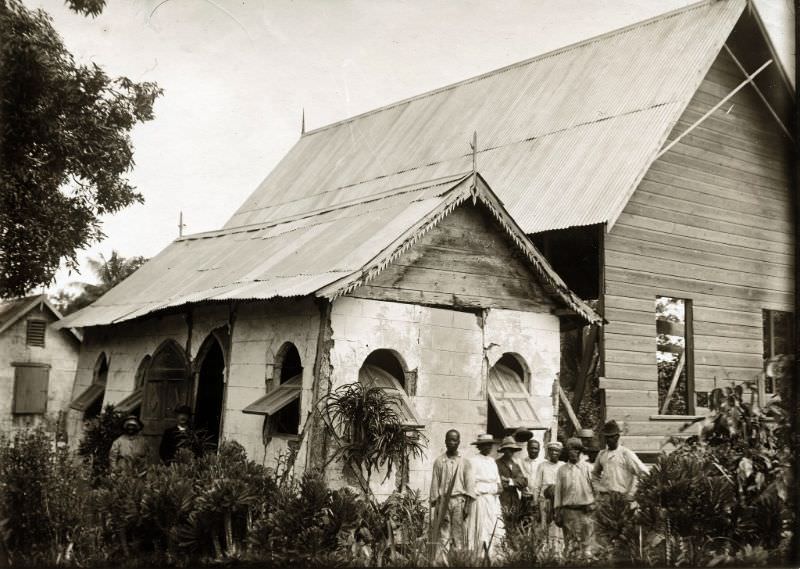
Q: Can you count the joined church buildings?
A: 2